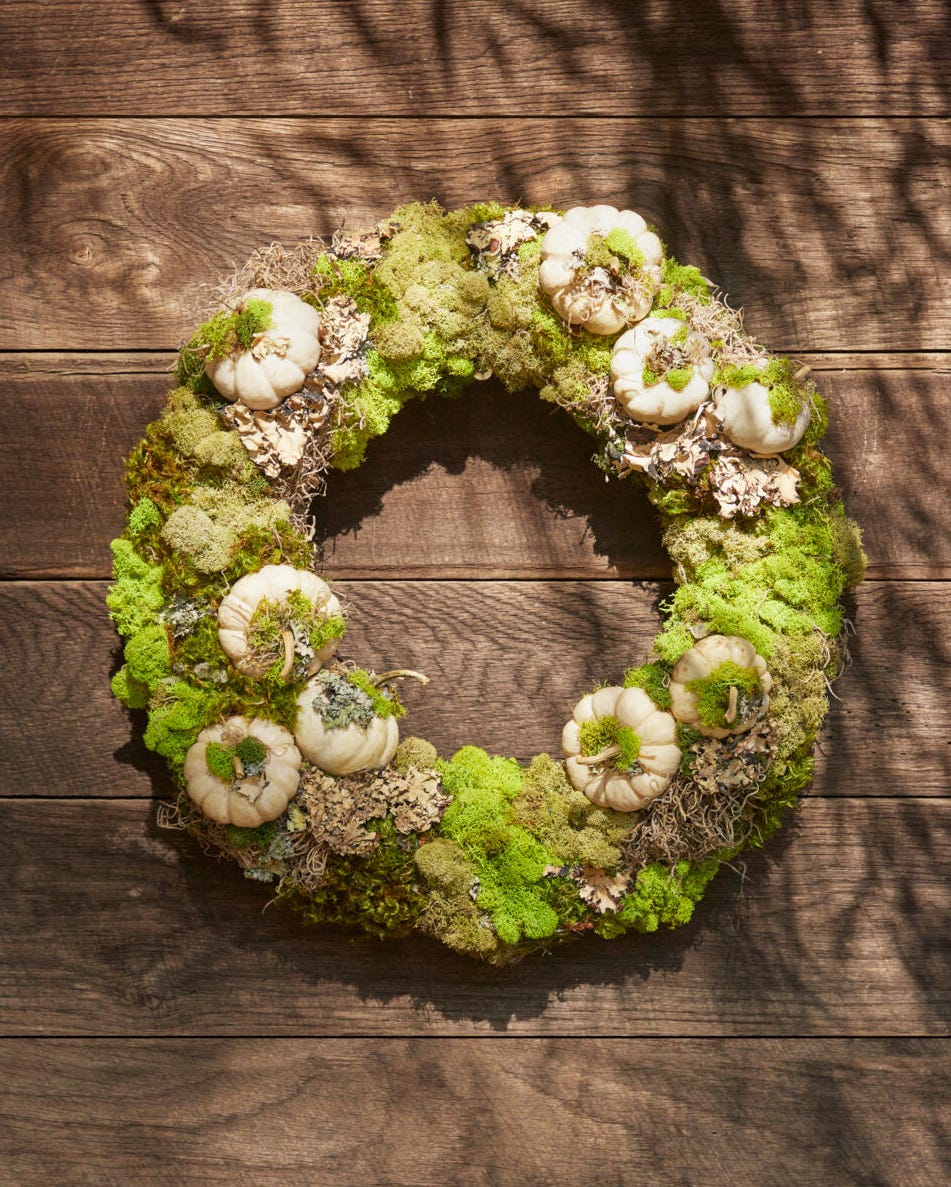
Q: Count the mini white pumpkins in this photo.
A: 9